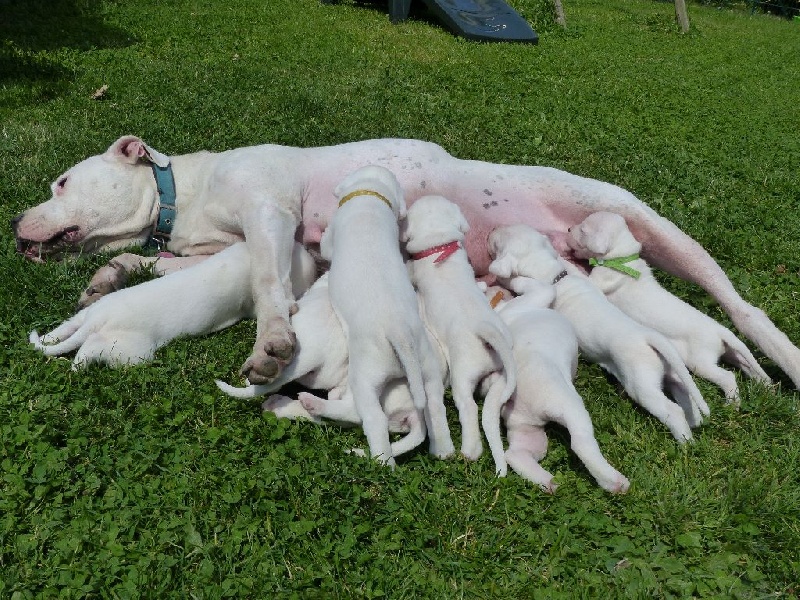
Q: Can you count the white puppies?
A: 8